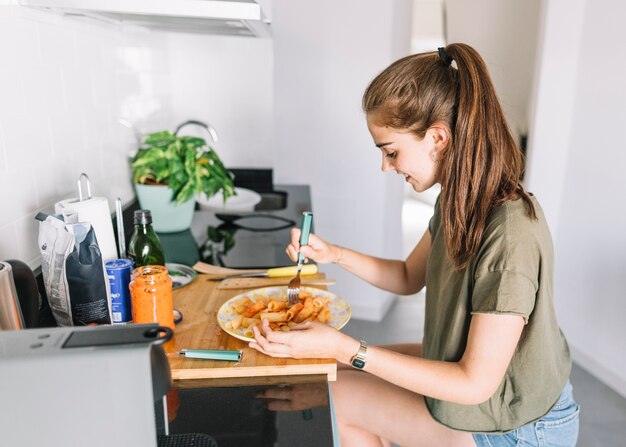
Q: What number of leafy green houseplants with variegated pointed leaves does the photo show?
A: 1